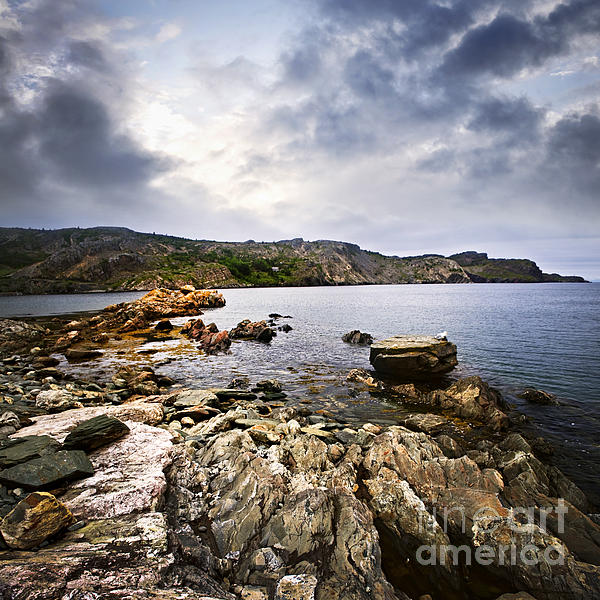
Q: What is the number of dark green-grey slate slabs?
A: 3